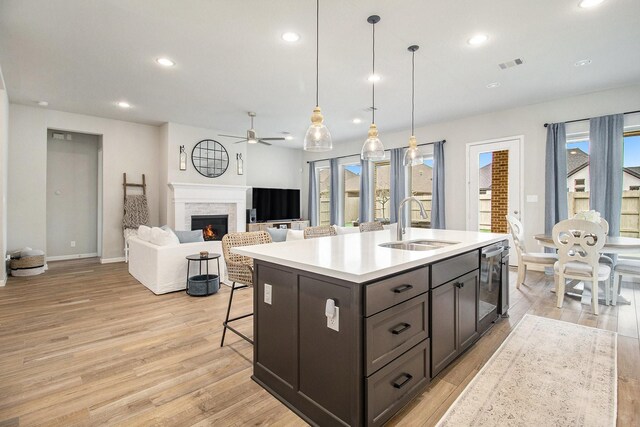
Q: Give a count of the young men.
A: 0